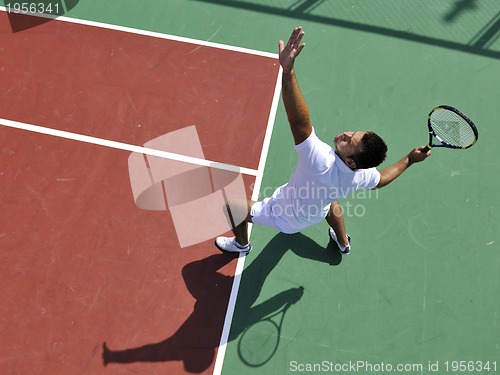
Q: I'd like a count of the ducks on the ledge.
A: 0